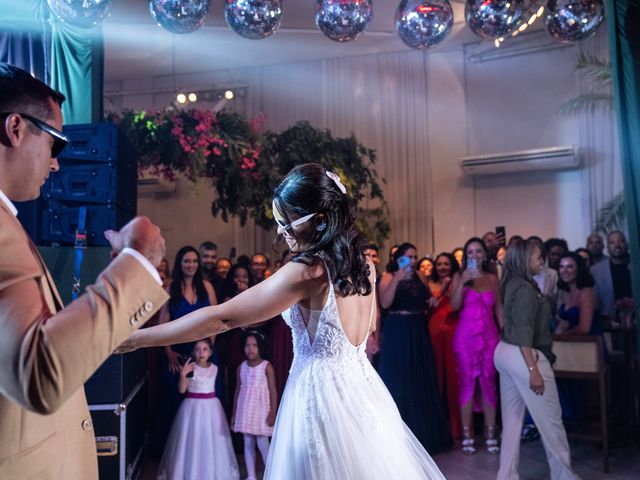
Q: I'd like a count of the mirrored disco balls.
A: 7